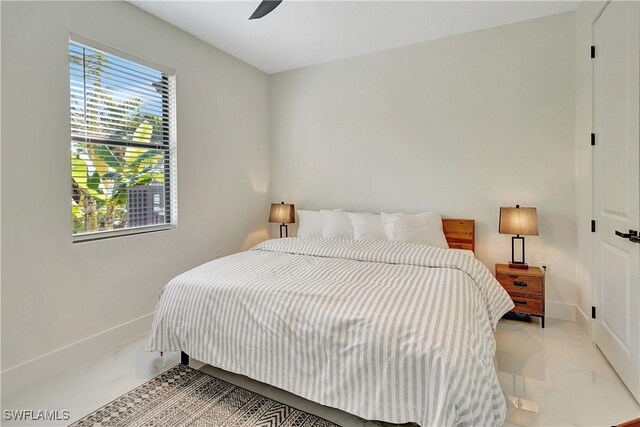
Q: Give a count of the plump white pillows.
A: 4